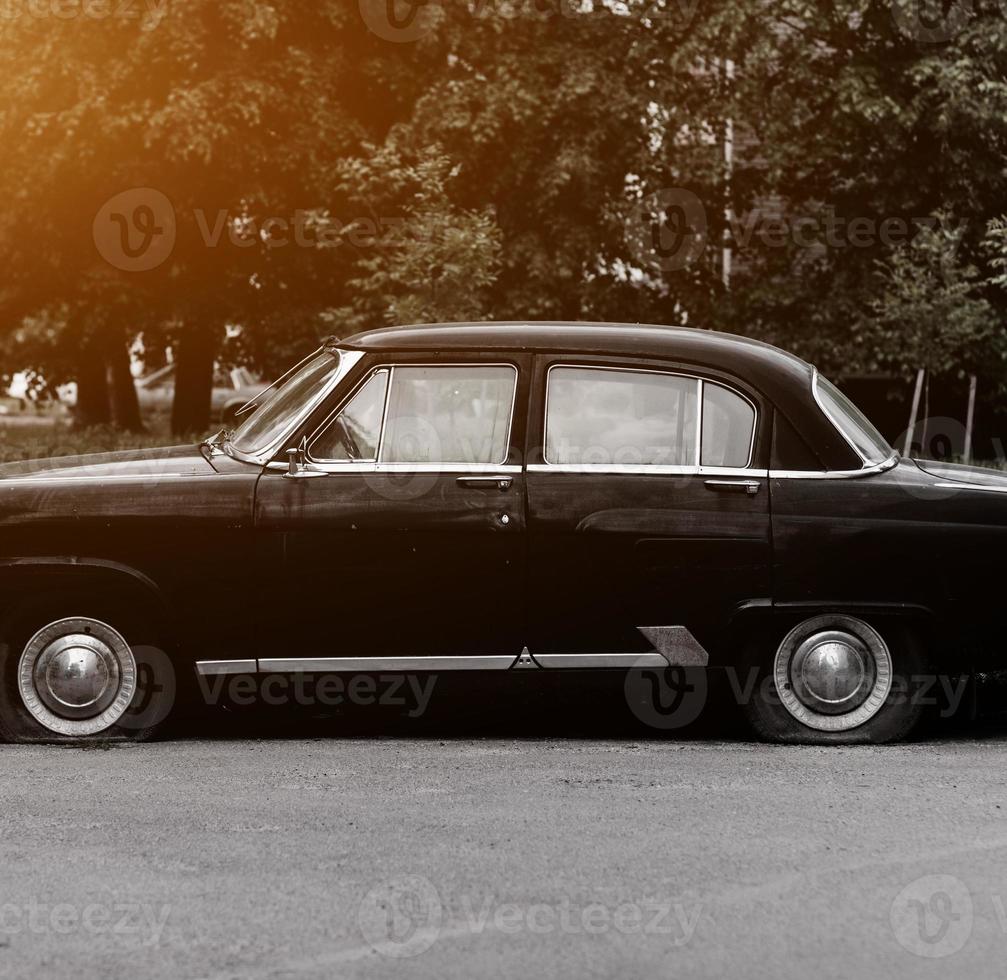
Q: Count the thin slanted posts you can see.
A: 2